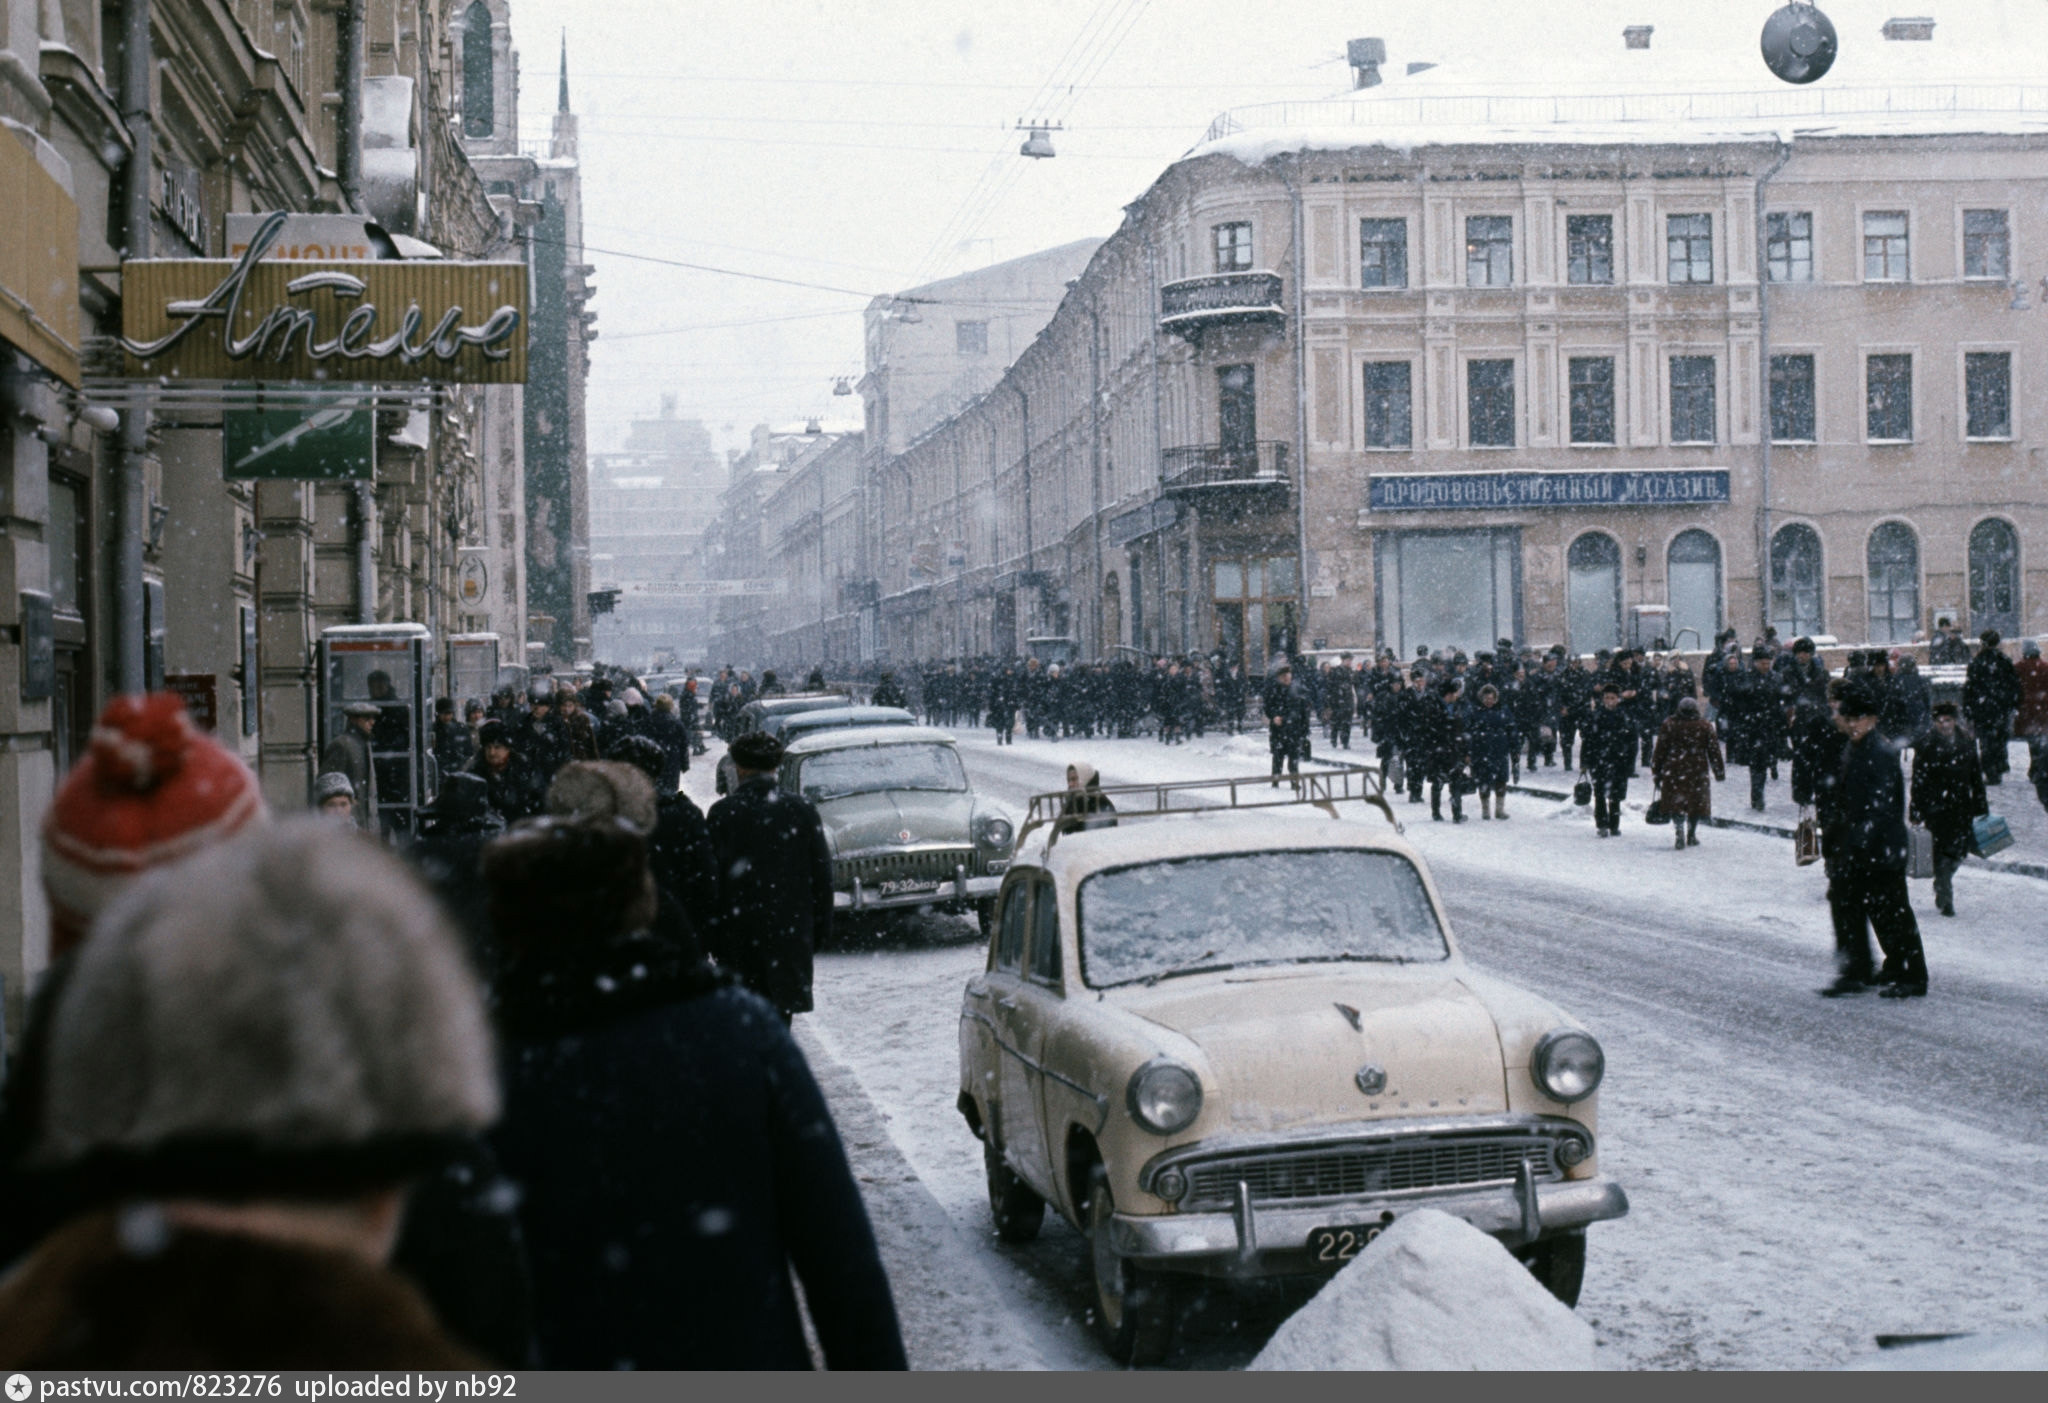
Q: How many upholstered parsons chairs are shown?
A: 0